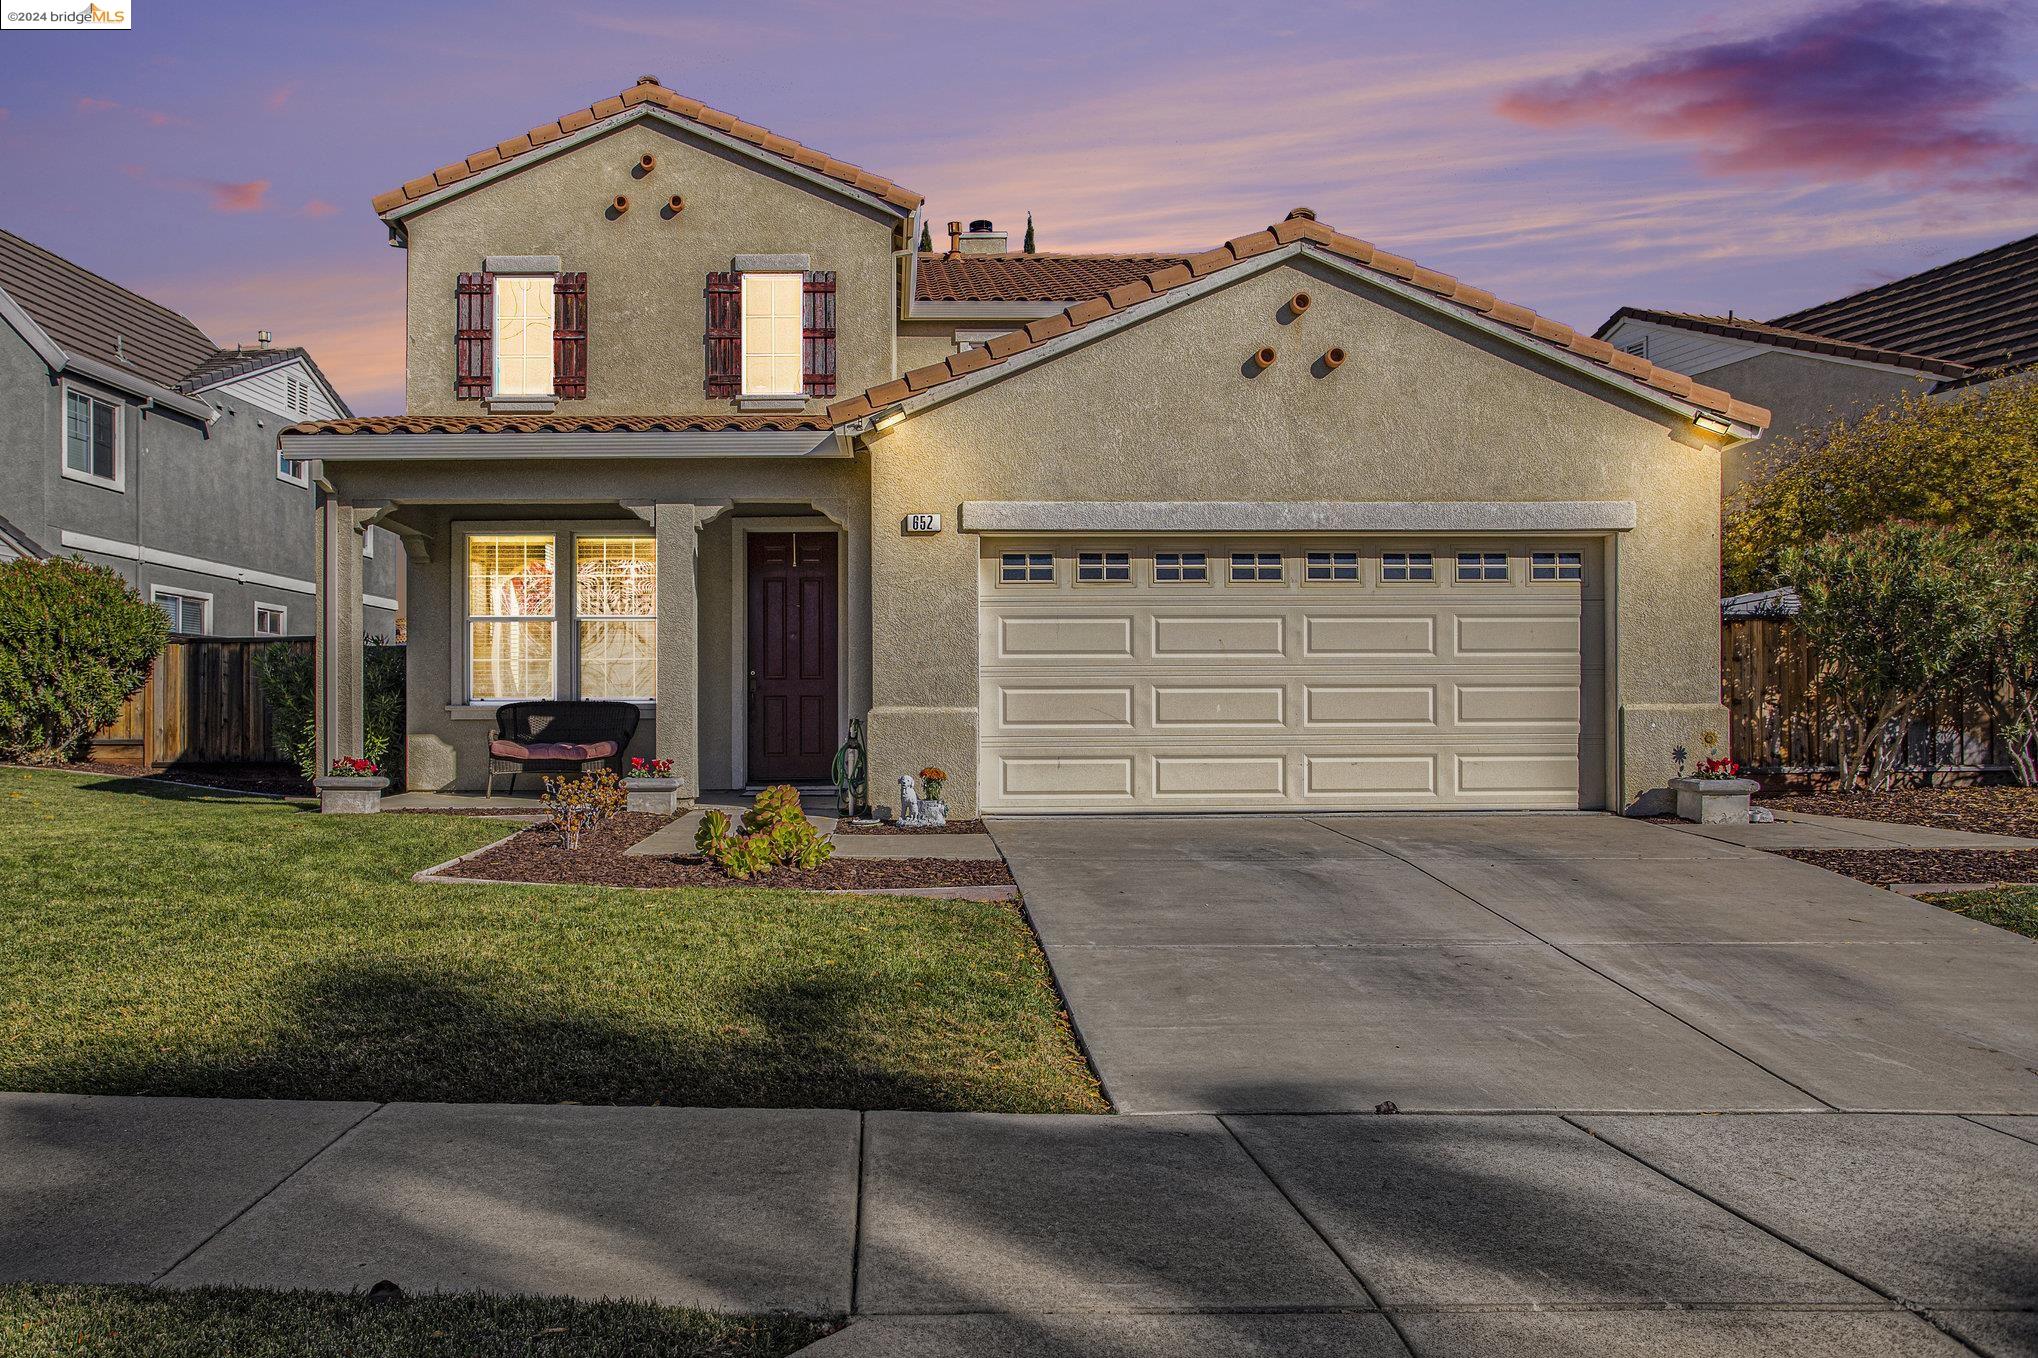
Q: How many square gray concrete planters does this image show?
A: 3